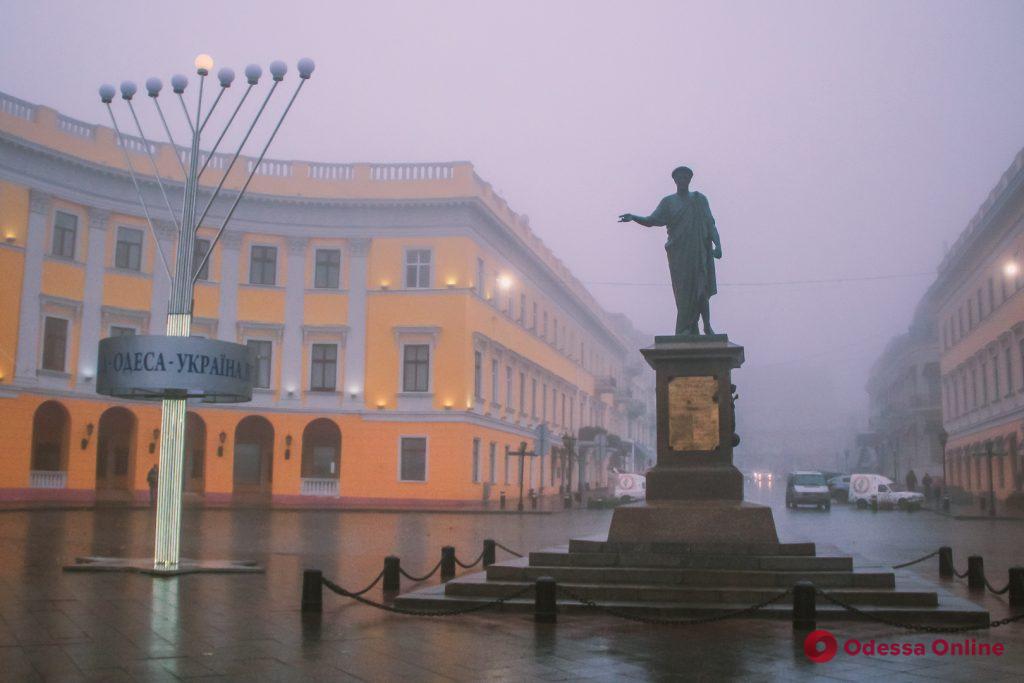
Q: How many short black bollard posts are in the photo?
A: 9